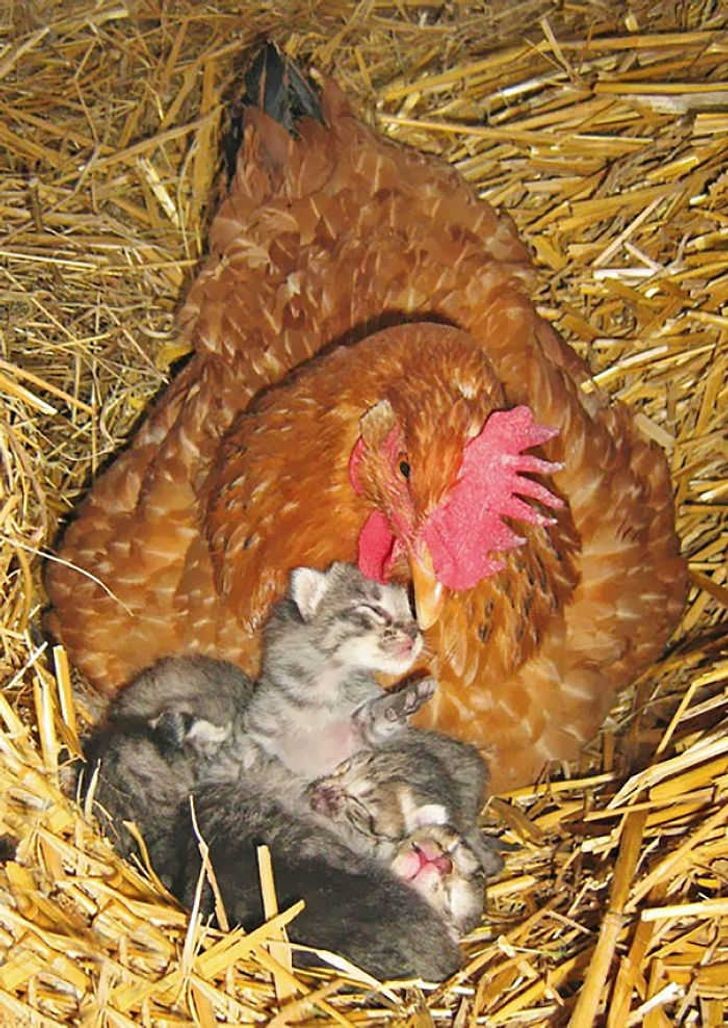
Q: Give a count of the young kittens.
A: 5